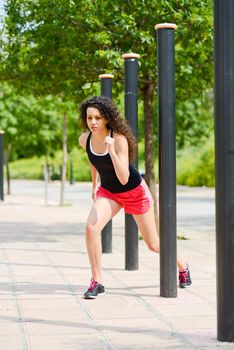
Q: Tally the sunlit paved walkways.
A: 1